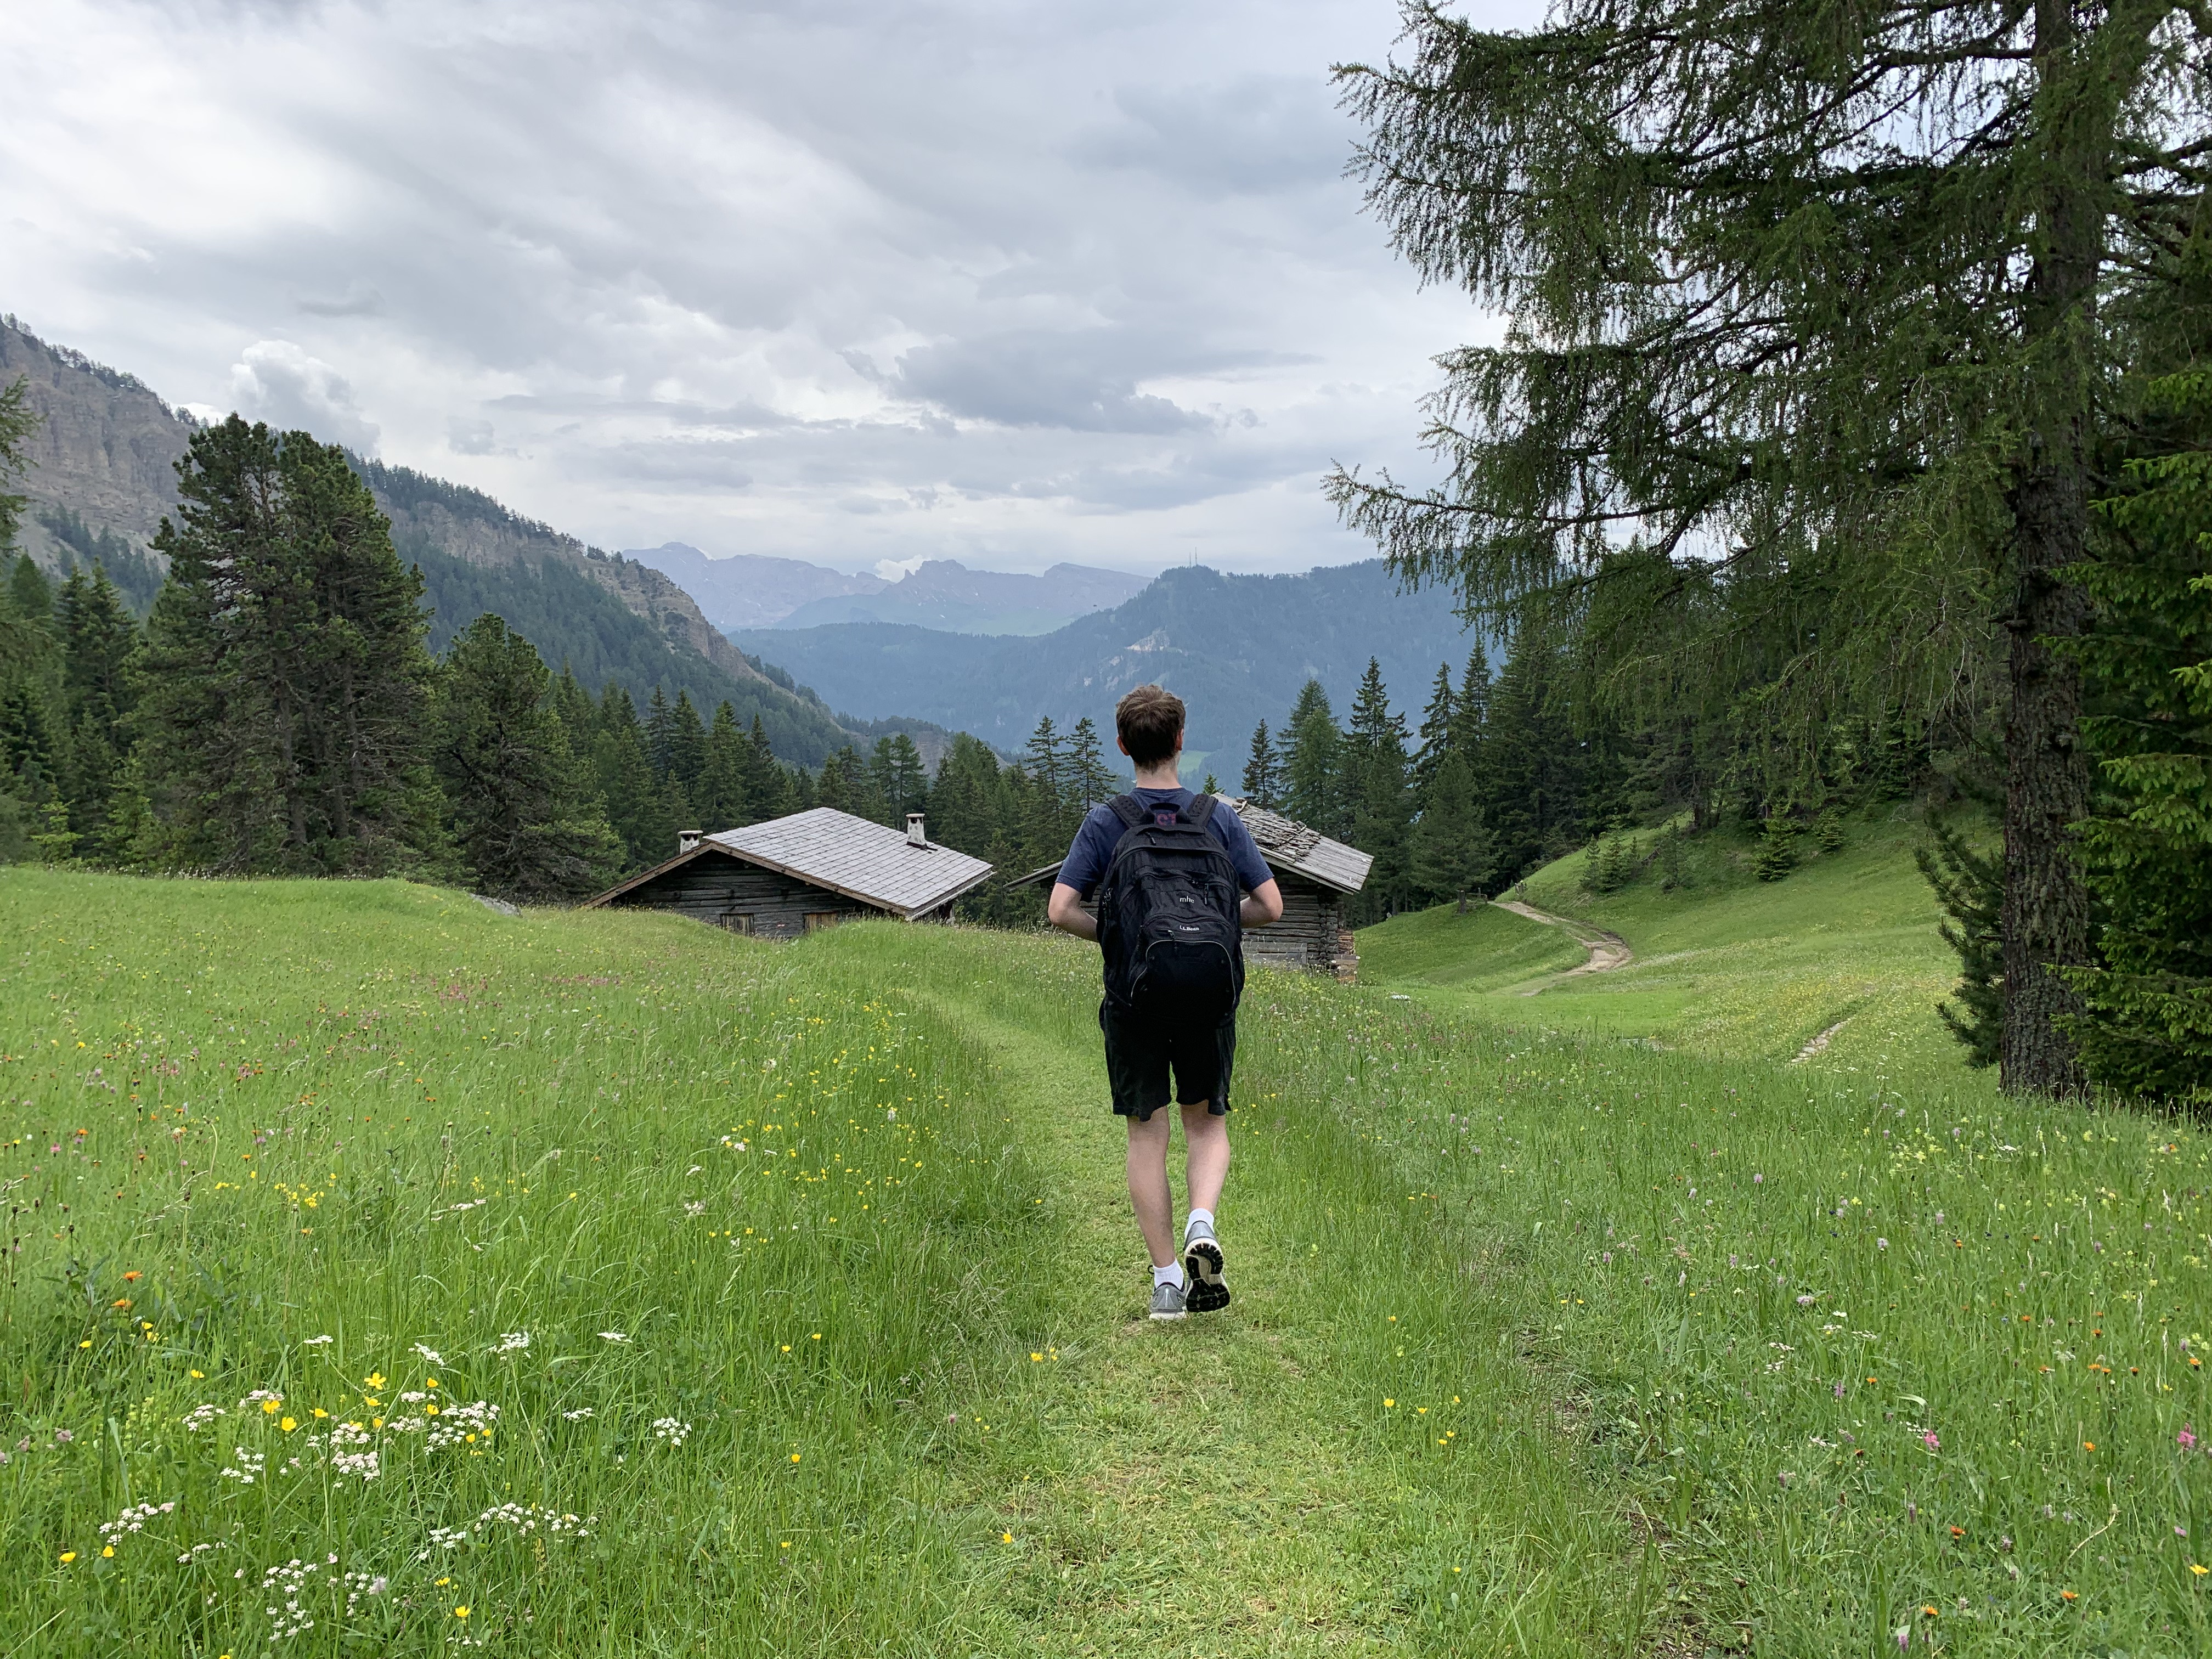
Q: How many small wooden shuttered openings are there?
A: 2